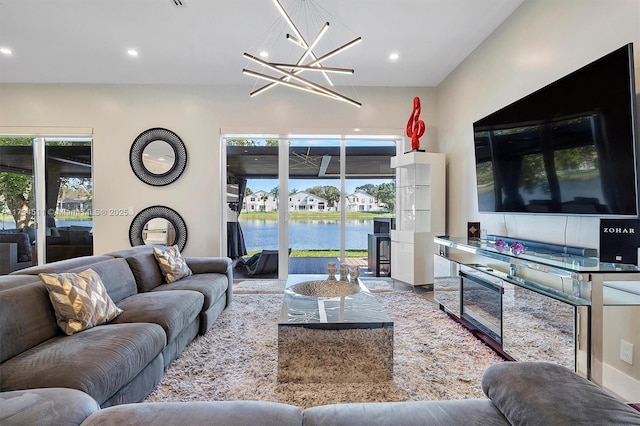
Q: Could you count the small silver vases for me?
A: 3